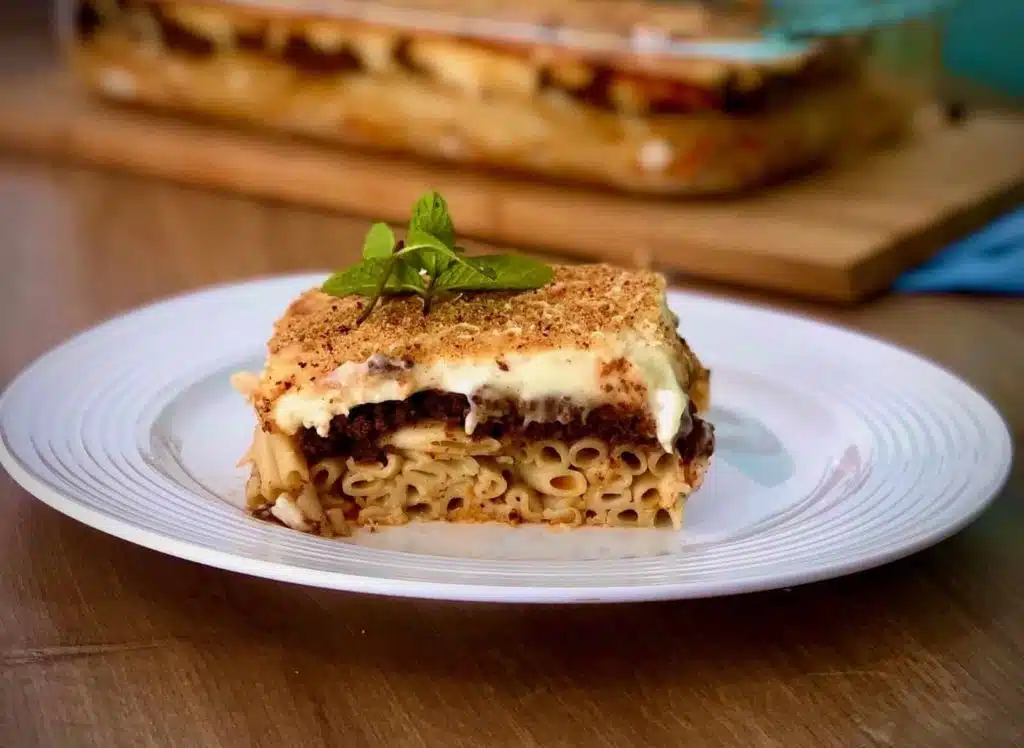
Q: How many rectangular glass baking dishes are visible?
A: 1